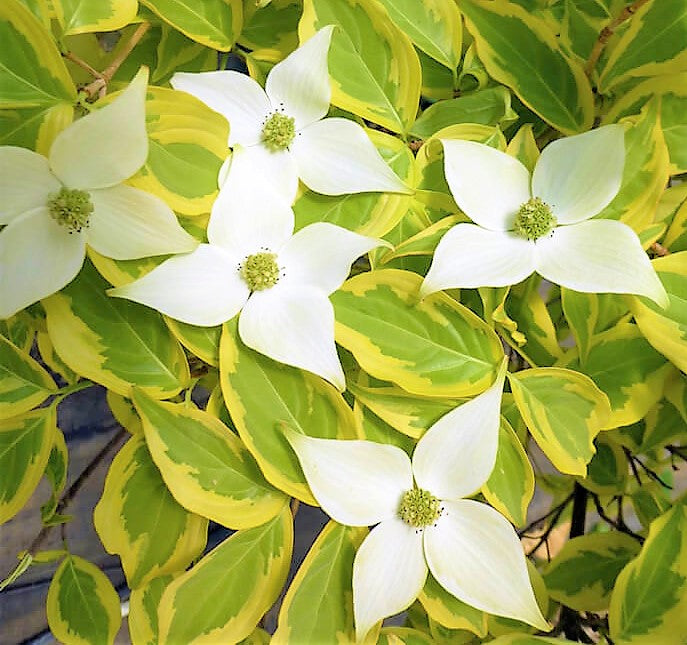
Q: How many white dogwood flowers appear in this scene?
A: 5